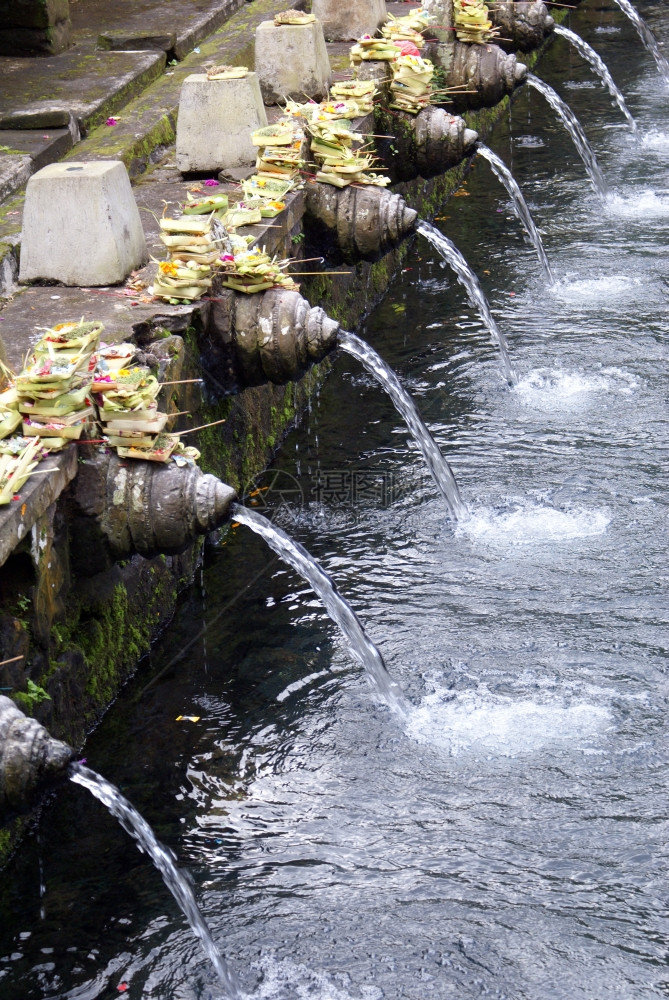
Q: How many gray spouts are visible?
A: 7